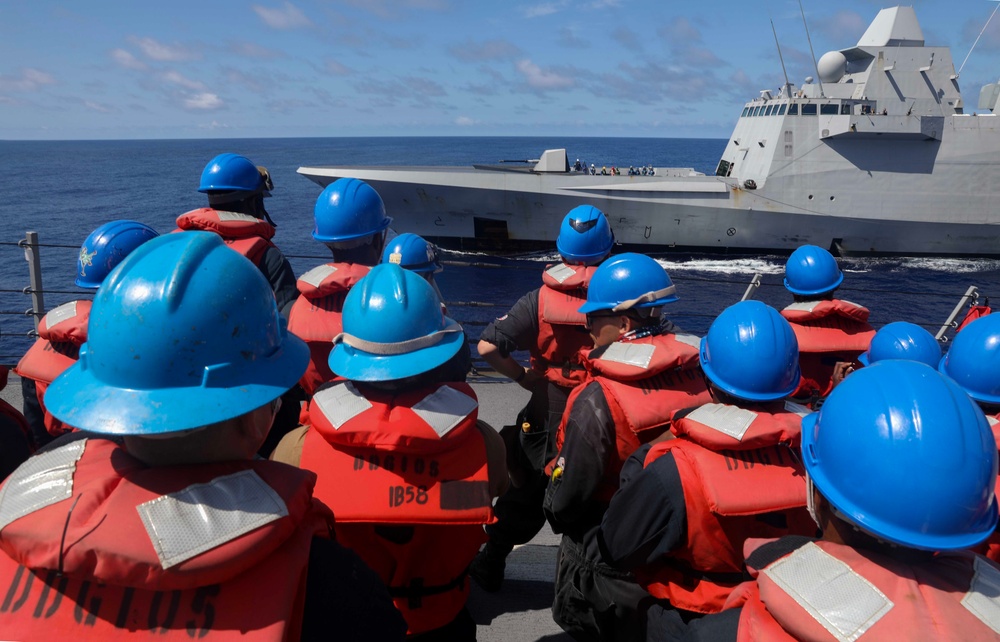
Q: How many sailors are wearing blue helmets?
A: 13